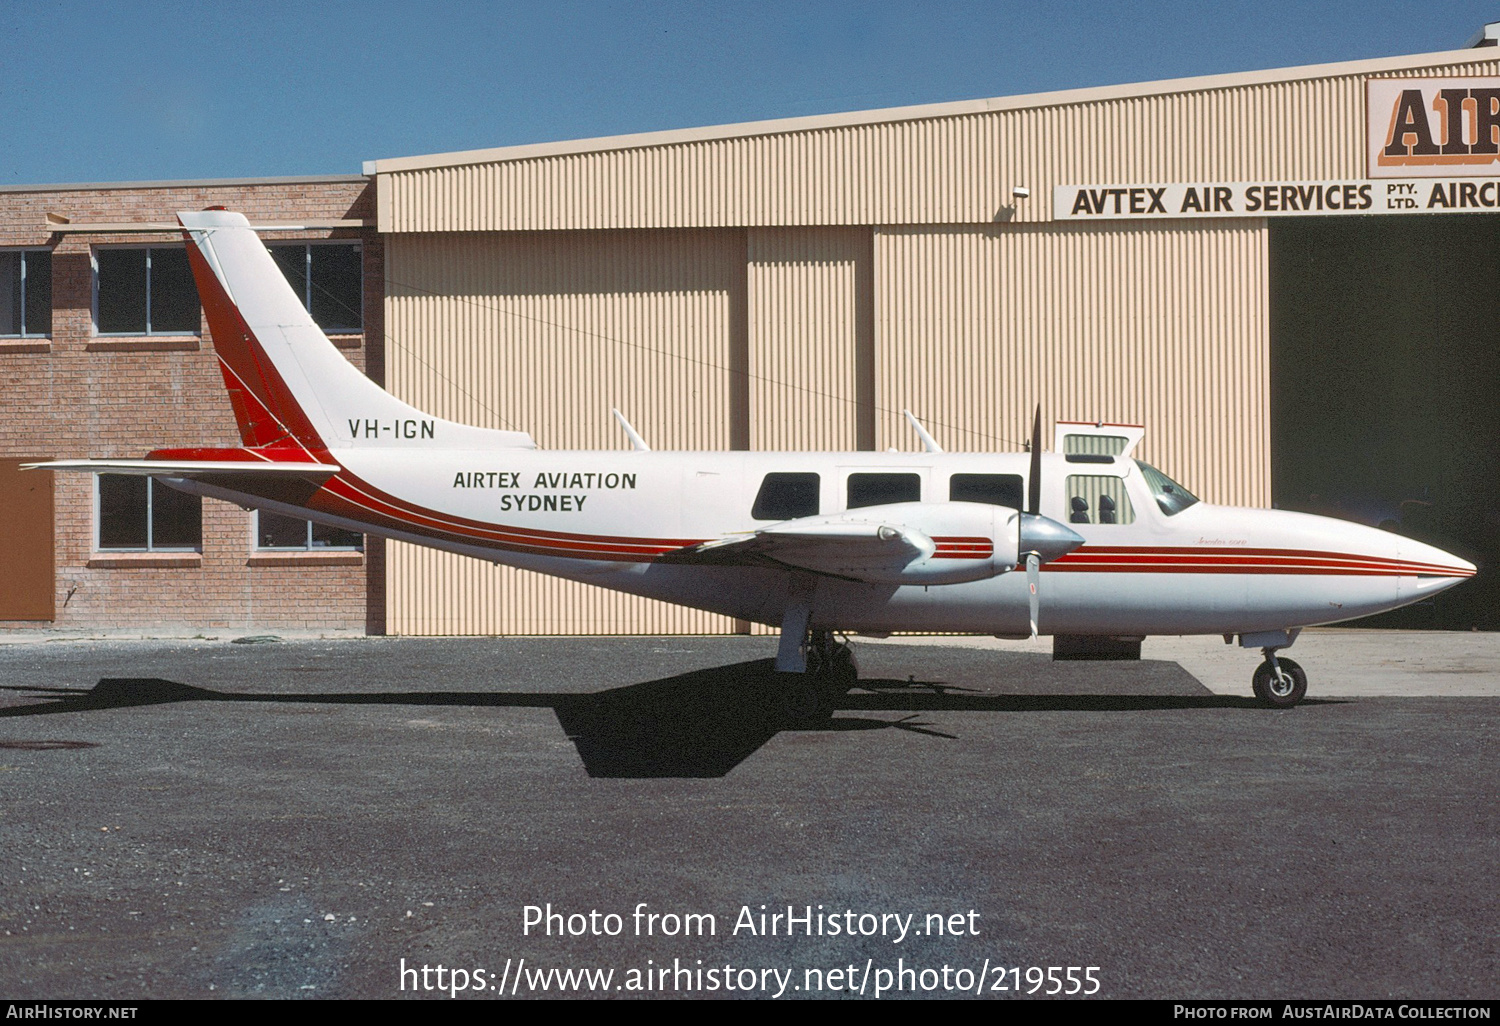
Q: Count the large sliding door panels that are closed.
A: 3